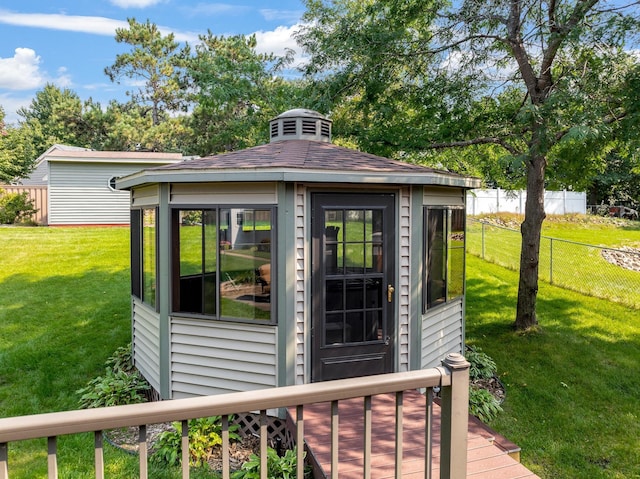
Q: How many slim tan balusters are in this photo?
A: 12